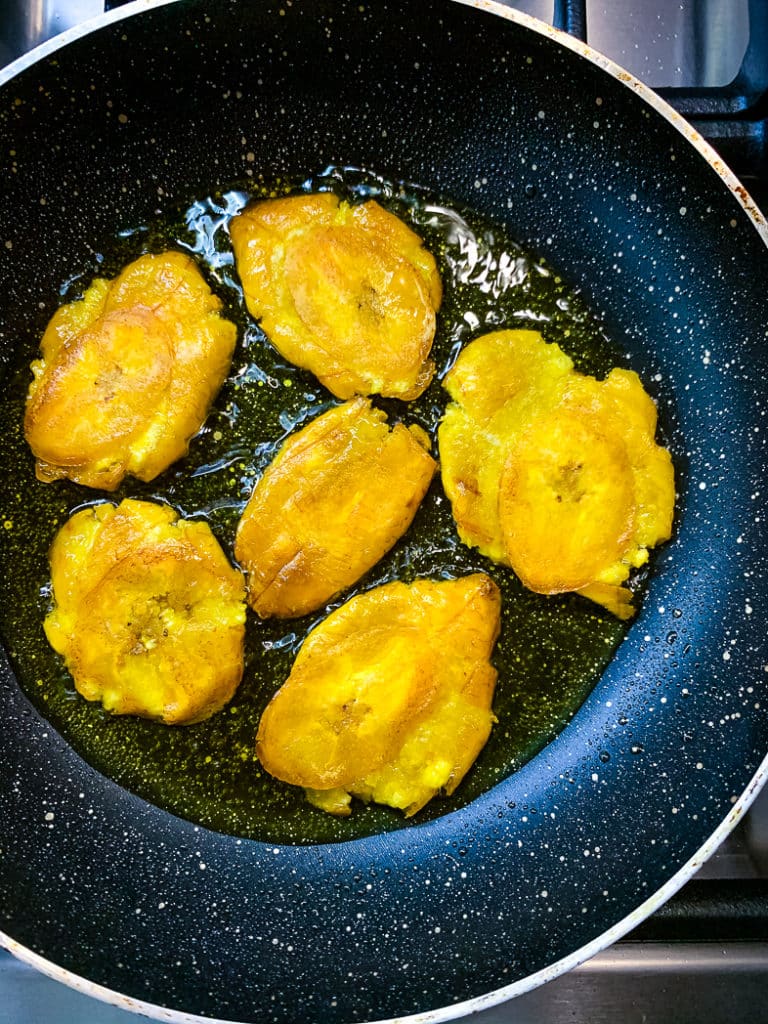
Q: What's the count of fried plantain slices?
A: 6